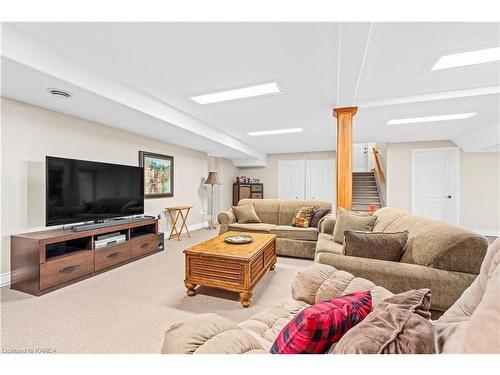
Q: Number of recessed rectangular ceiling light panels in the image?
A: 4